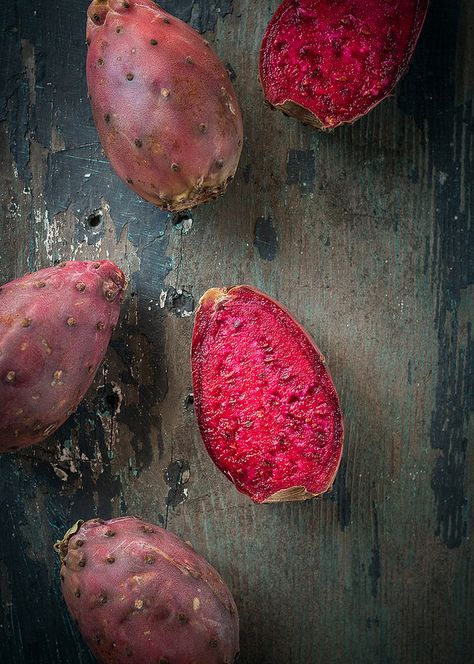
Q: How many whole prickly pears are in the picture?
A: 3